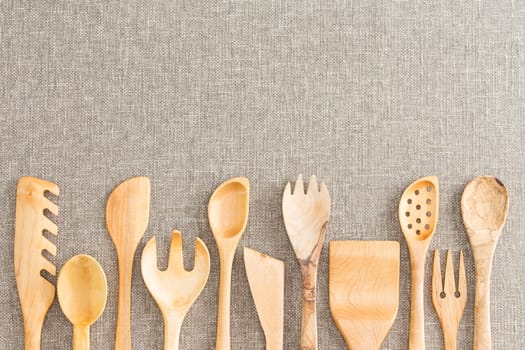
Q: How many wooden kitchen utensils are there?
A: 11